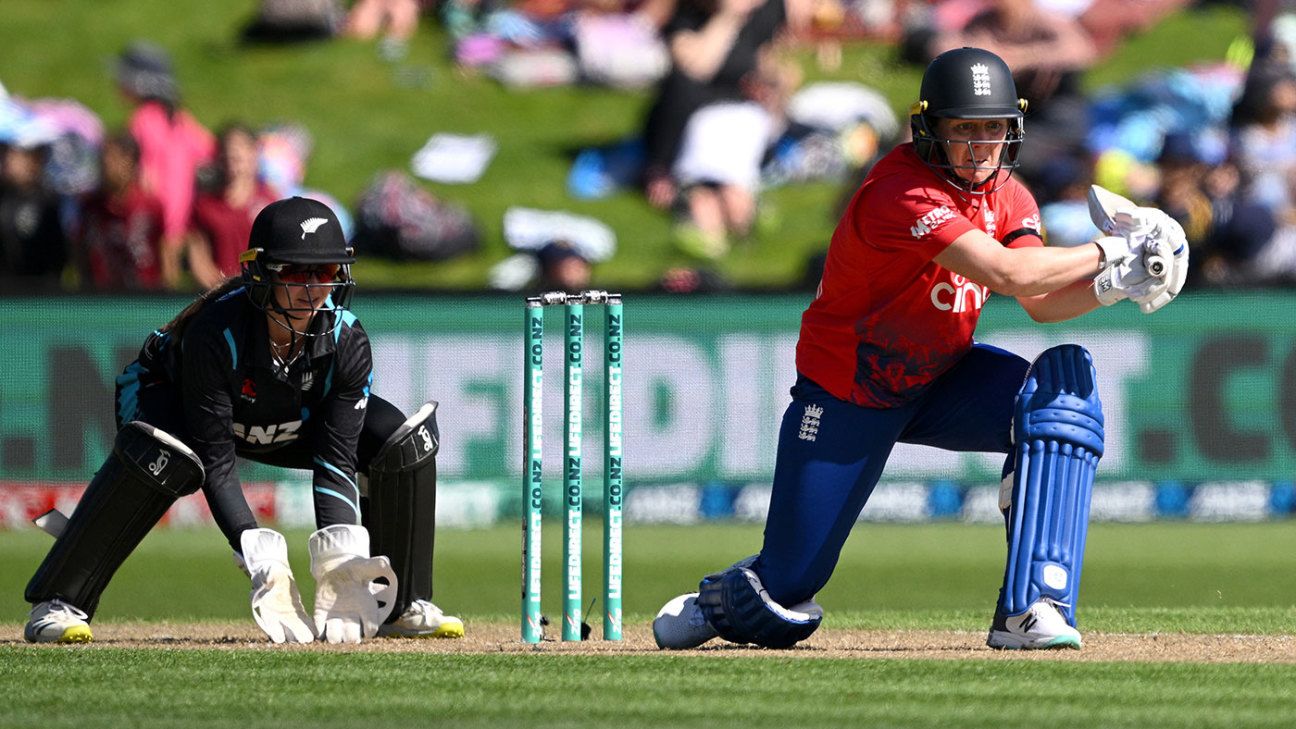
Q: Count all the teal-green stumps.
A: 3